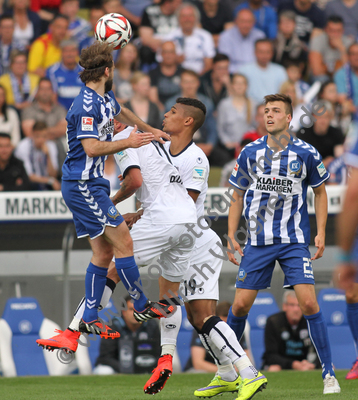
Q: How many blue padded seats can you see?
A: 5